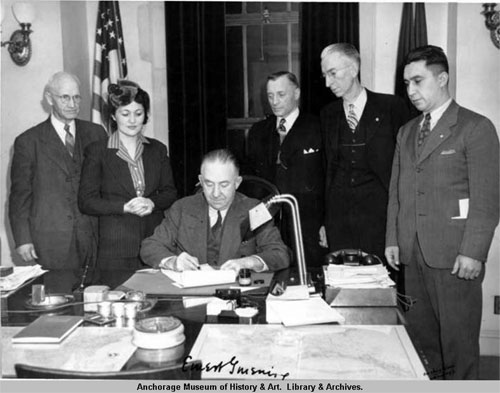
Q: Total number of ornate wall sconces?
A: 2